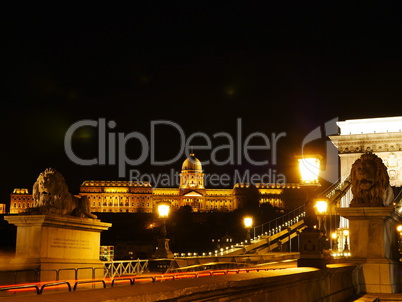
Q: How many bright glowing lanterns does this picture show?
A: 4